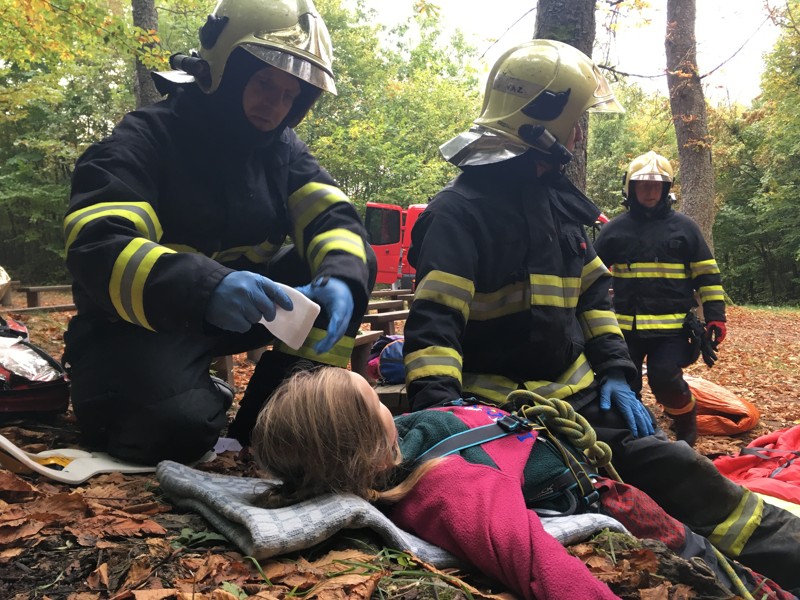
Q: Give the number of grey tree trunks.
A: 3